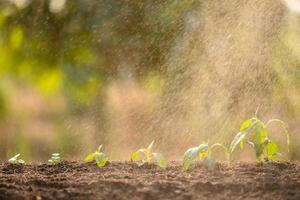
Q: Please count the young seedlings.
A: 6